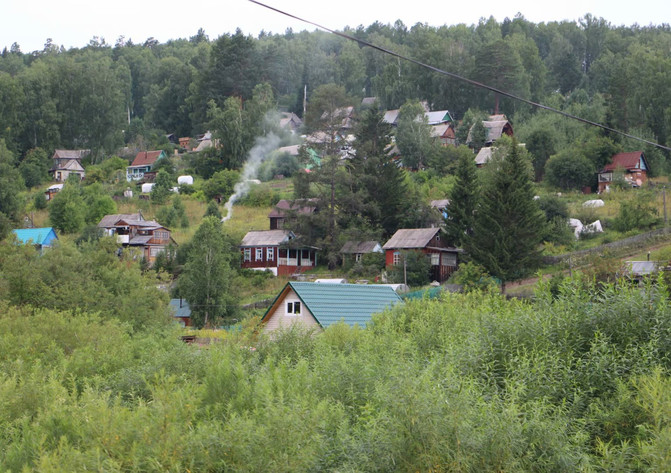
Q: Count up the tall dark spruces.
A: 3